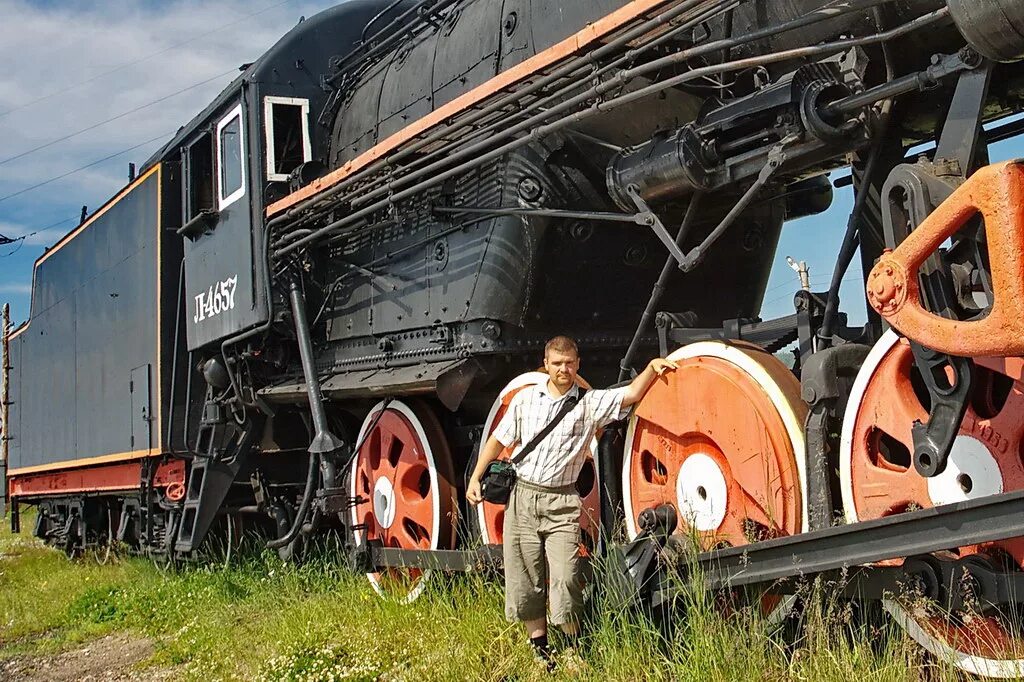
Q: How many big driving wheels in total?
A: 4